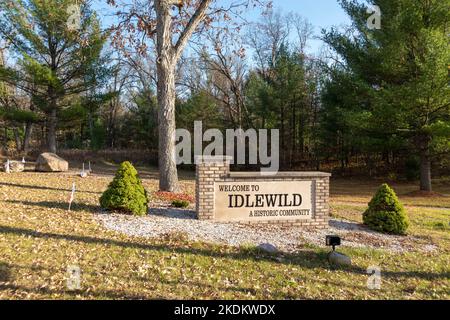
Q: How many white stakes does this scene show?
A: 5